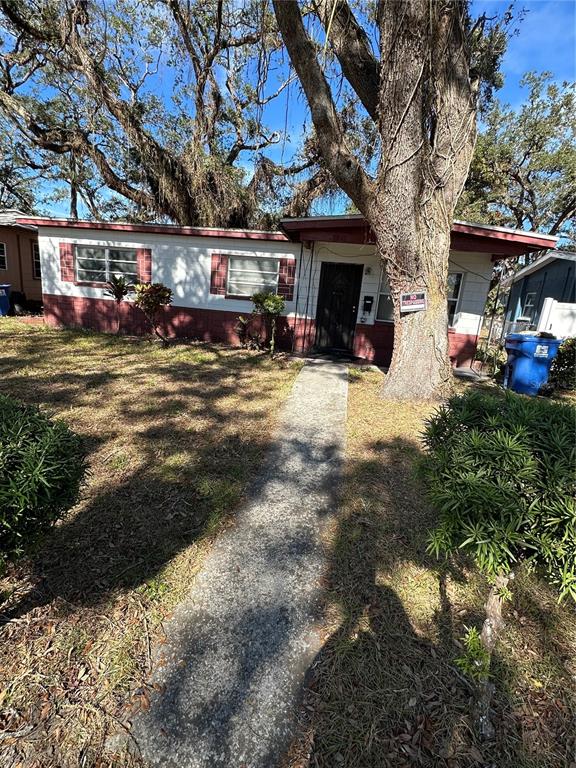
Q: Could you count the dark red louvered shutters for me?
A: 4